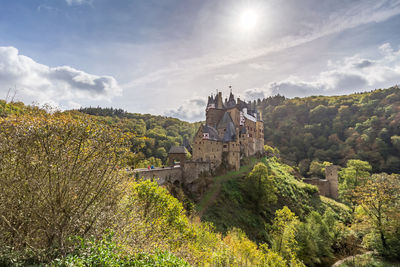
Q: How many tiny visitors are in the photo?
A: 2